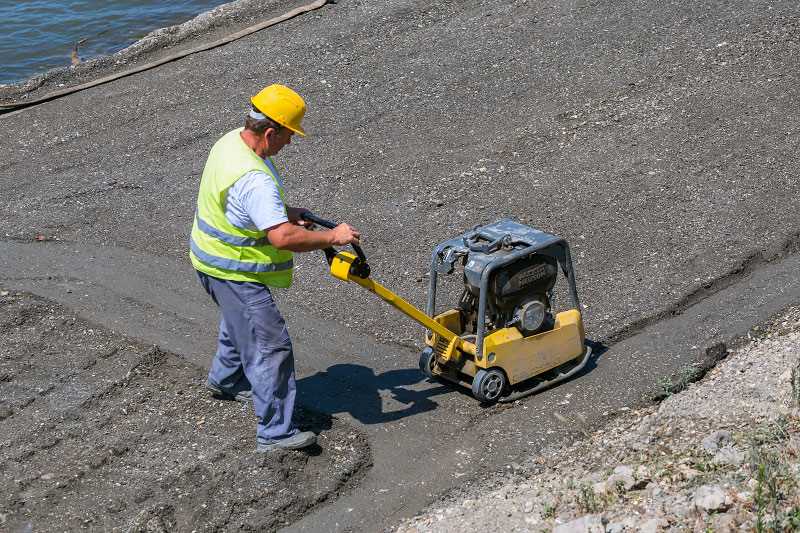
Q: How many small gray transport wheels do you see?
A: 2